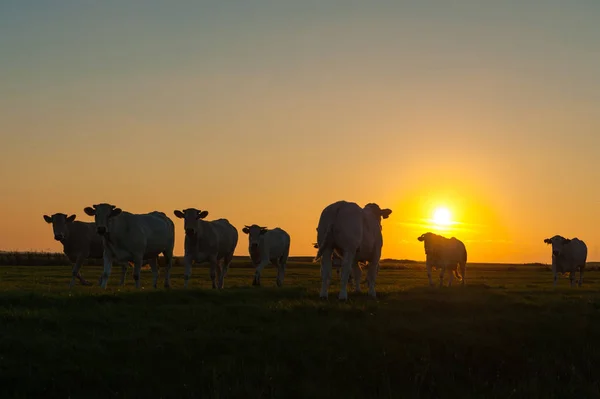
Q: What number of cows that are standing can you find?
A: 7